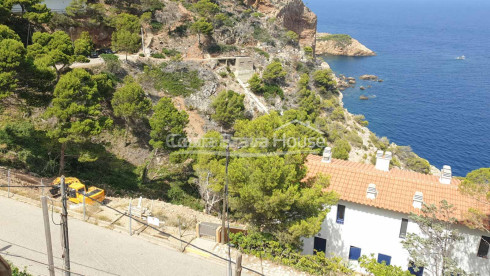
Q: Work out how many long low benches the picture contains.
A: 0